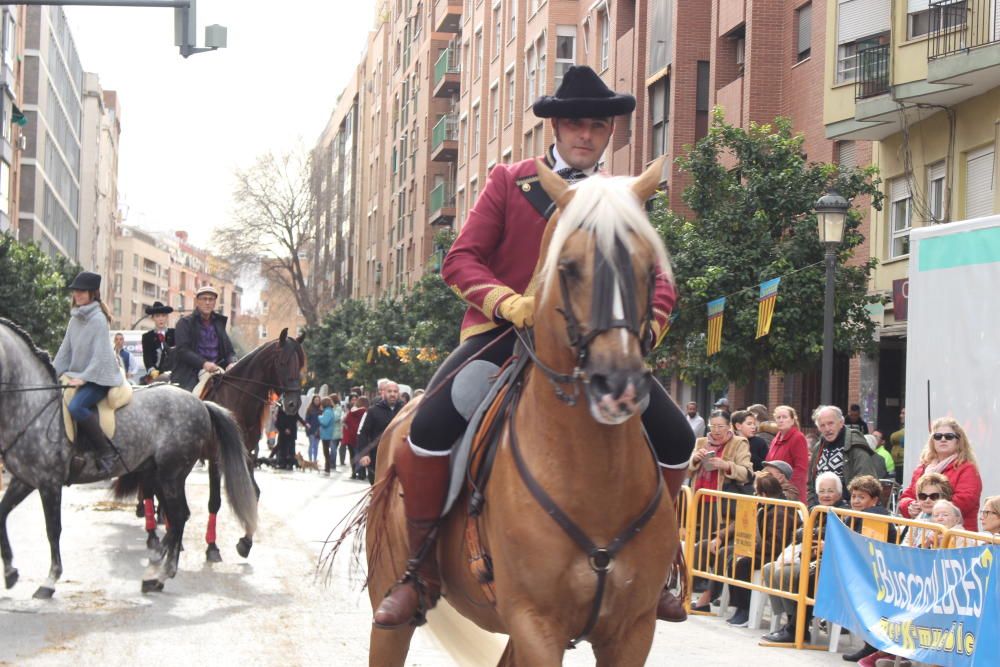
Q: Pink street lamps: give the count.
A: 0